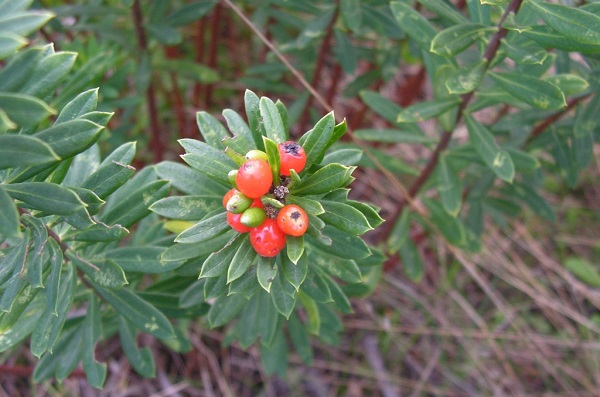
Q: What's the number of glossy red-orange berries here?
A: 6